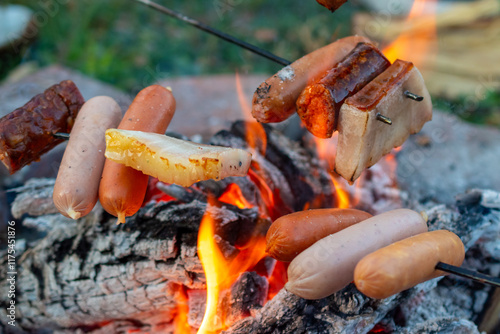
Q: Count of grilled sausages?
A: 8